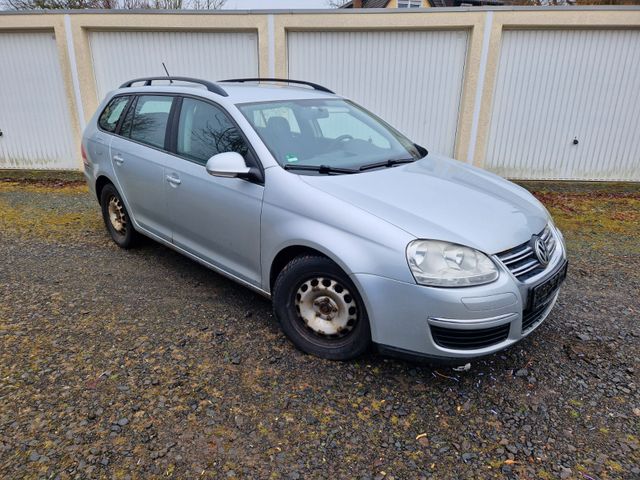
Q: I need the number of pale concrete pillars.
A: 3